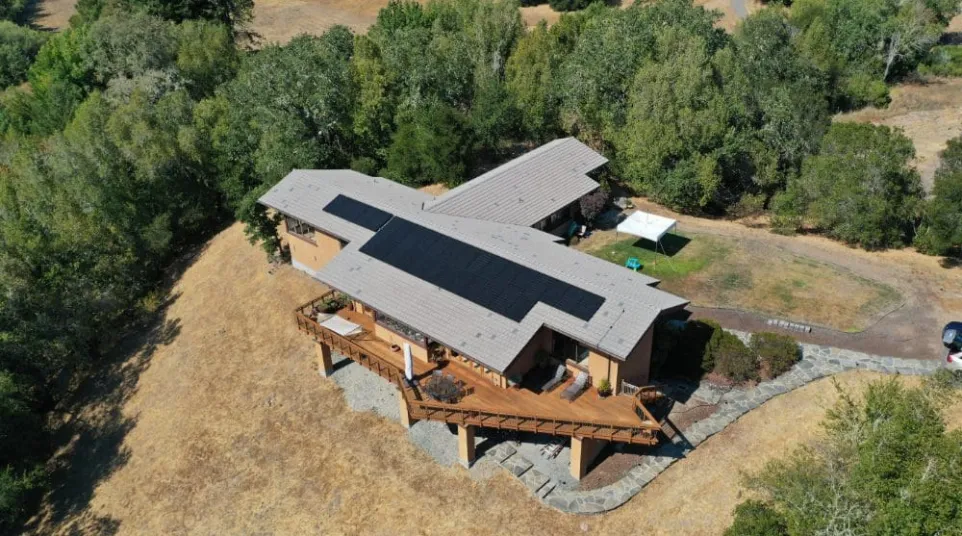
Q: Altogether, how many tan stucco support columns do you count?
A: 4